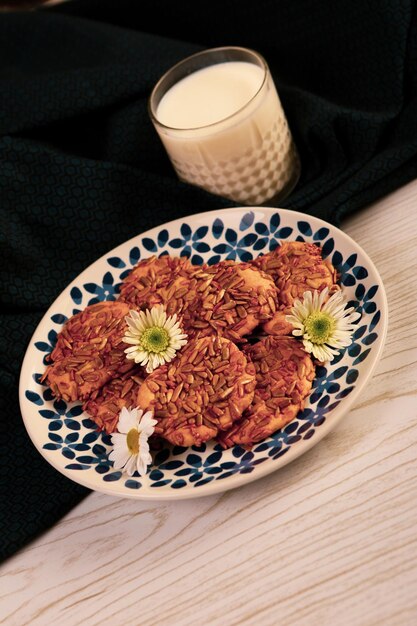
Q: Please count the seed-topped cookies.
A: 7